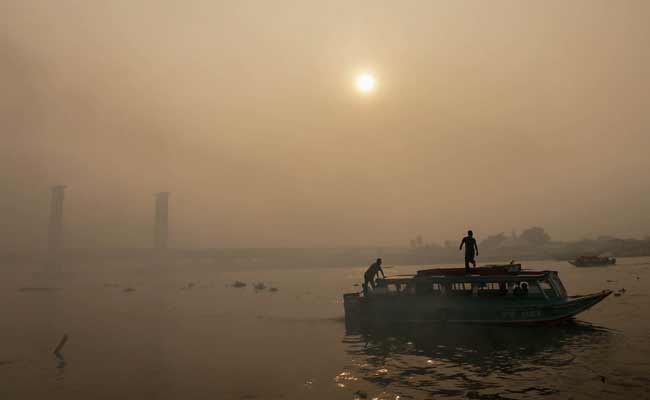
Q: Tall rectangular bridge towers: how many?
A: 2